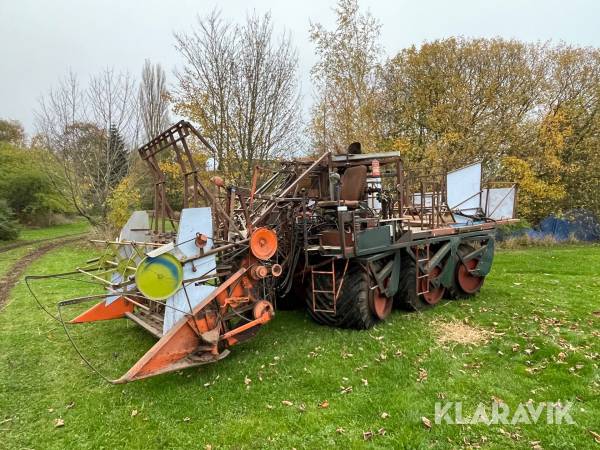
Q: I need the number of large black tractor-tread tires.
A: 3